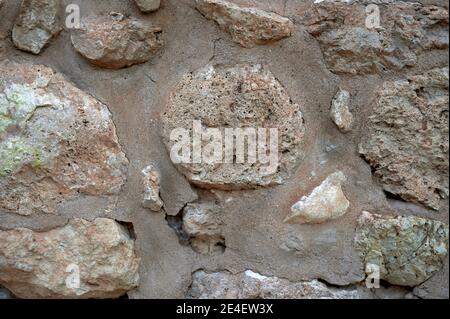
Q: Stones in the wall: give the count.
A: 15